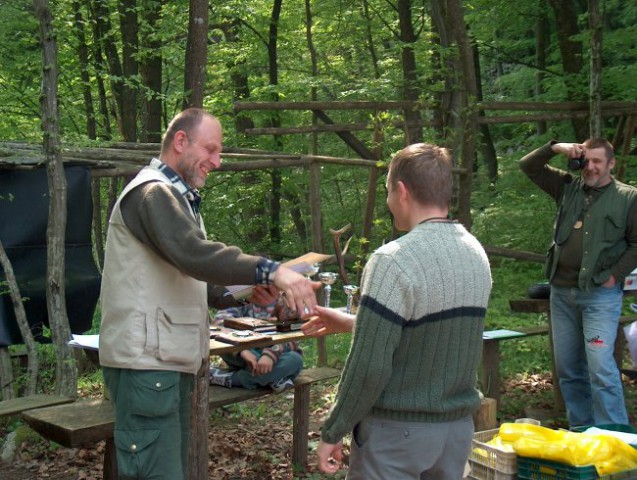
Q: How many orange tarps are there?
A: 0